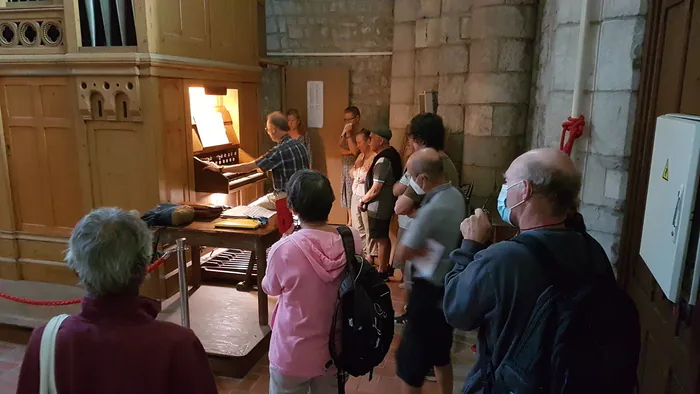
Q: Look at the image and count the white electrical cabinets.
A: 1